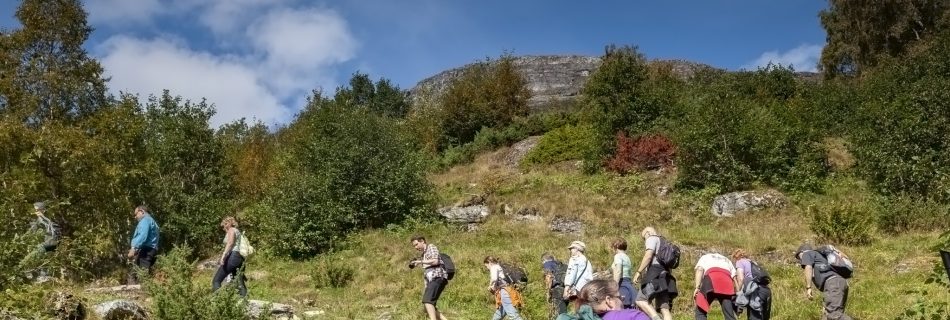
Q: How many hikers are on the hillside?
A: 13